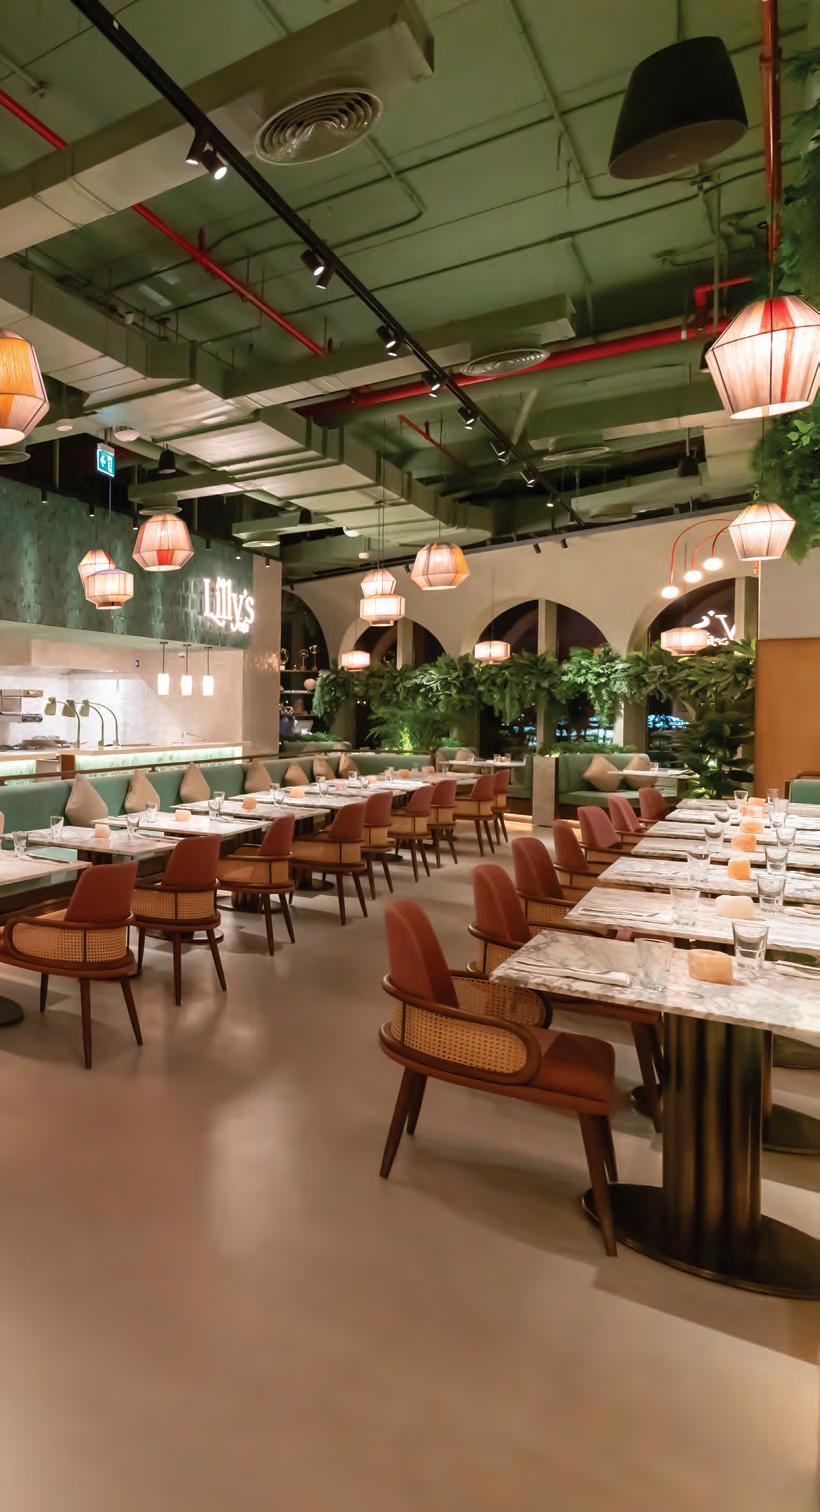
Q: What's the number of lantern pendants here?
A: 12